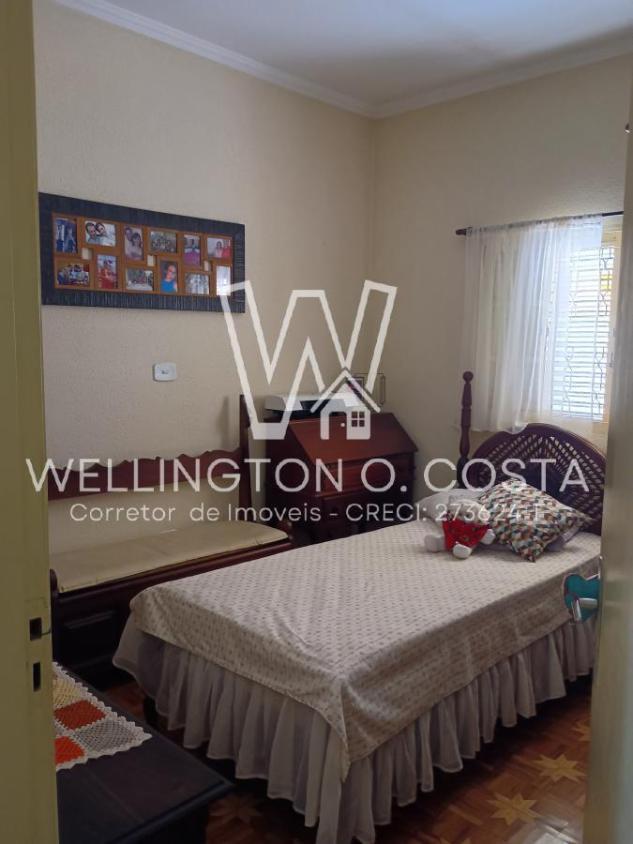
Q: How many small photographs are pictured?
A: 12